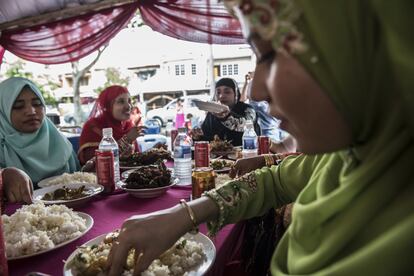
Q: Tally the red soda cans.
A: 3